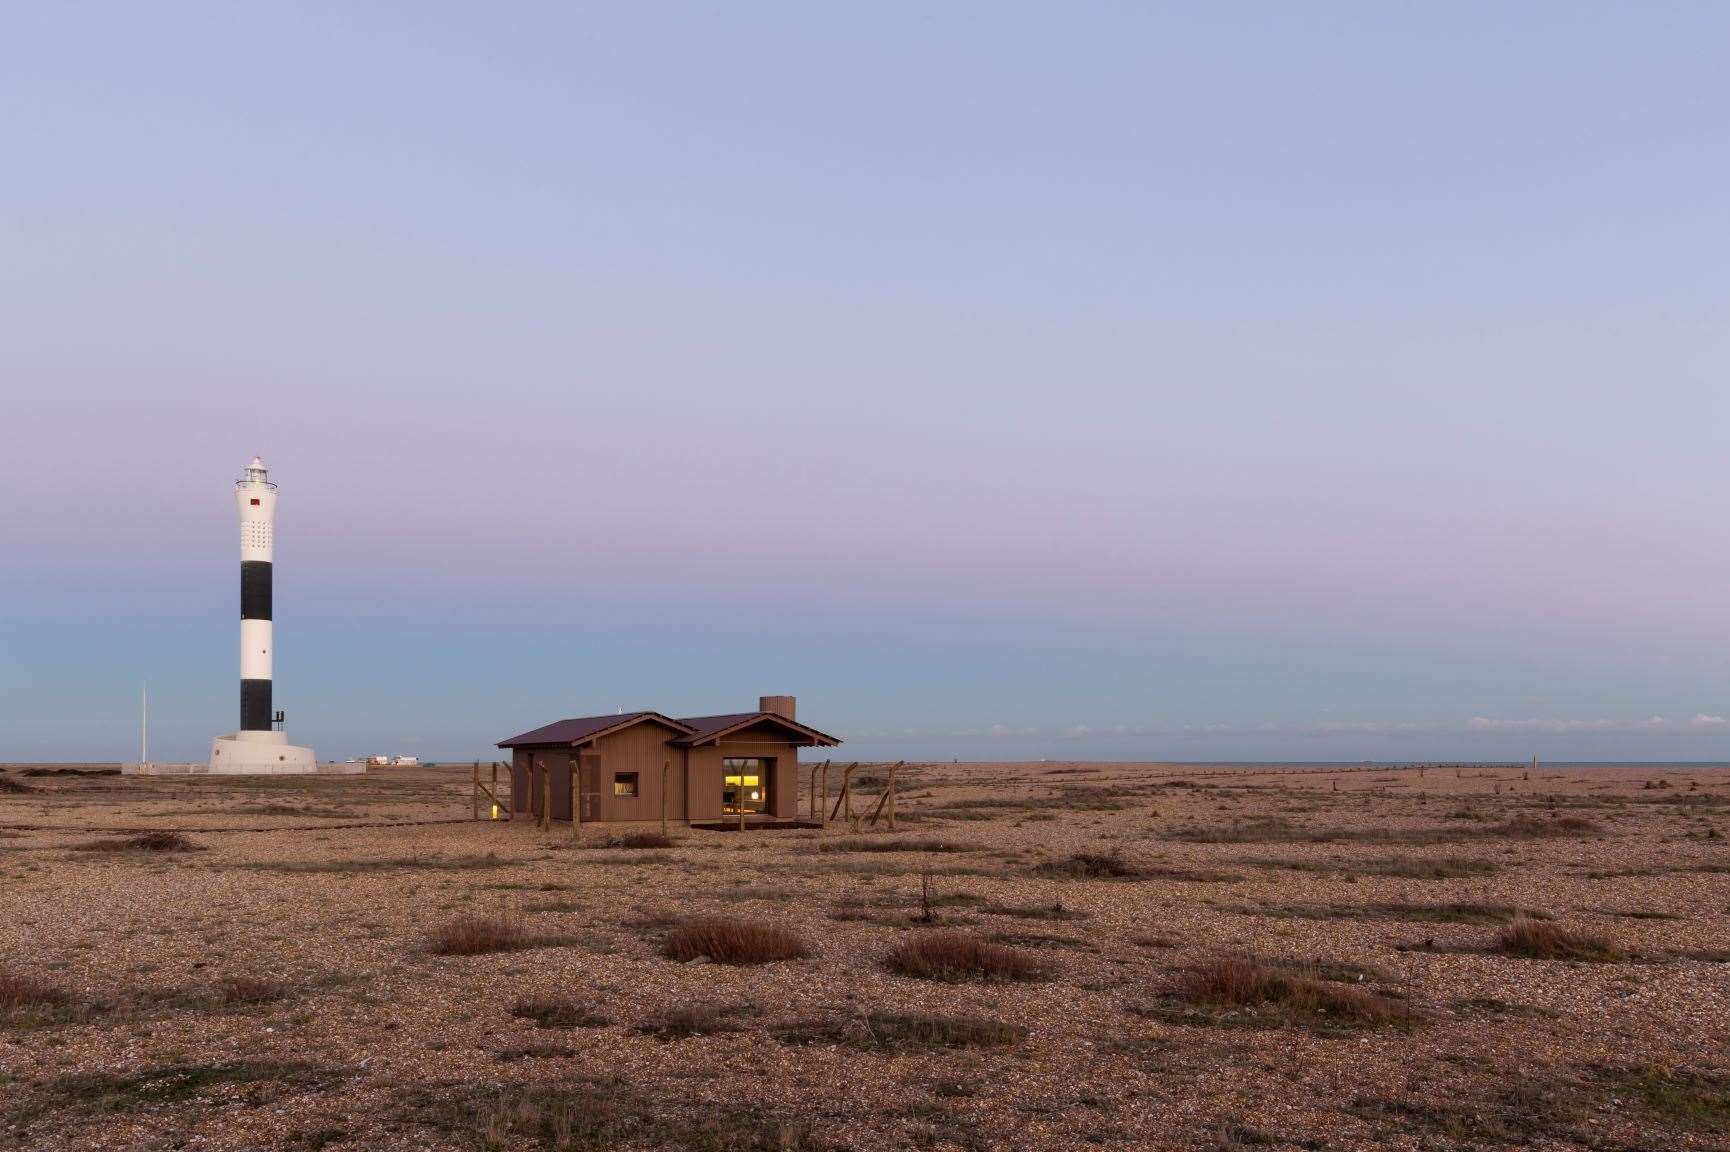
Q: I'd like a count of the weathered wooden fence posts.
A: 12